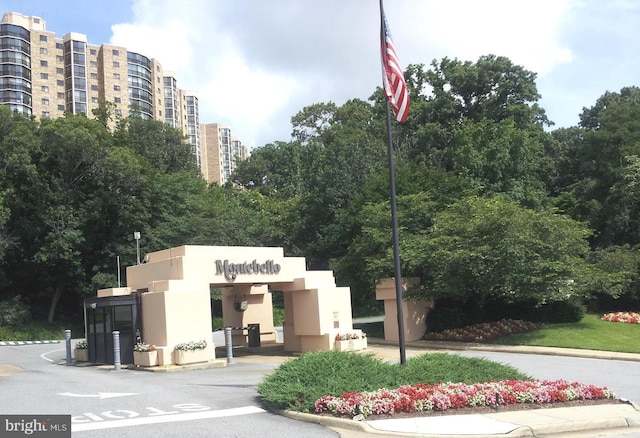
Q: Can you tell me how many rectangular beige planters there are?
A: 4